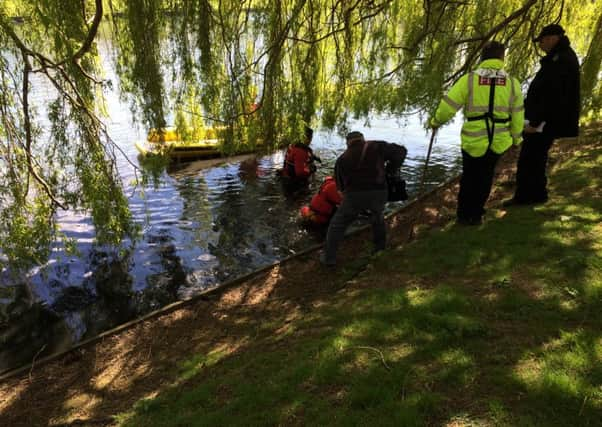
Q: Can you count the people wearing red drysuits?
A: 2